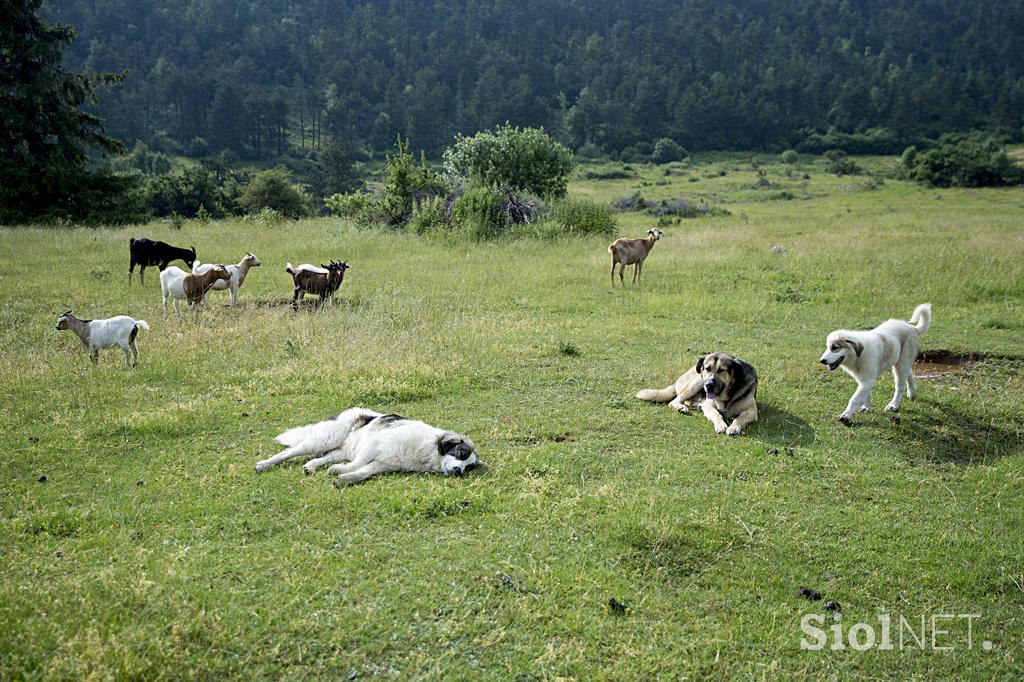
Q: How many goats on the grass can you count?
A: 7